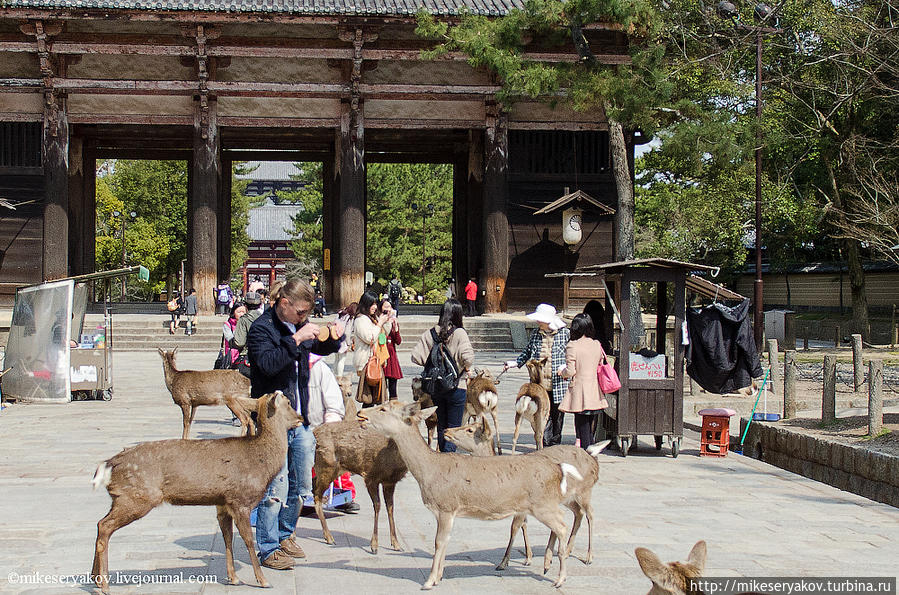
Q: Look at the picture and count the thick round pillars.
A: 4